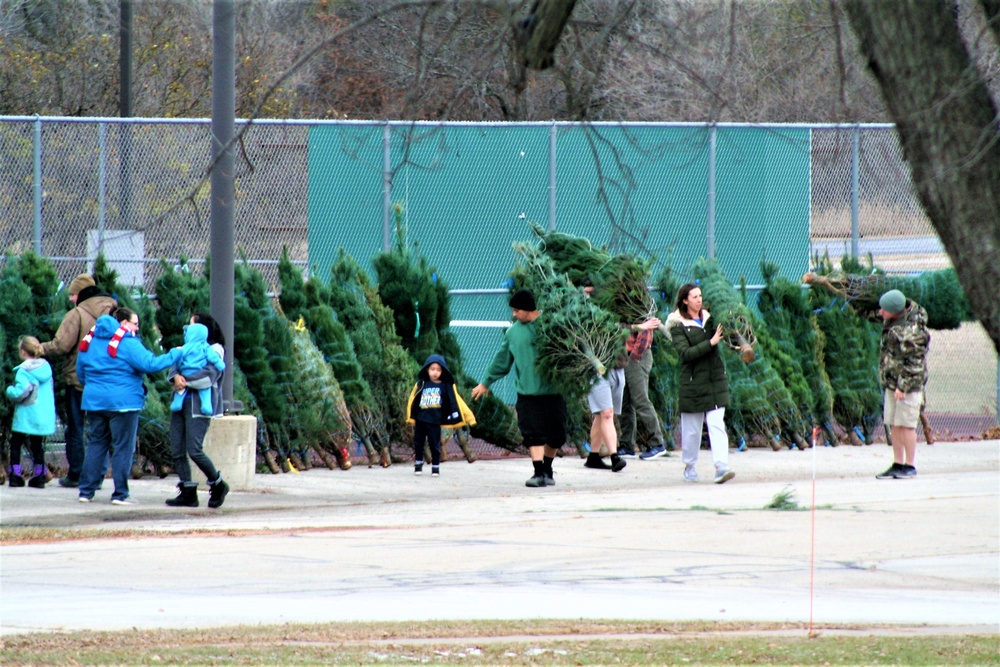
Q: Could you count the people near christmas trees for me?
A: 11